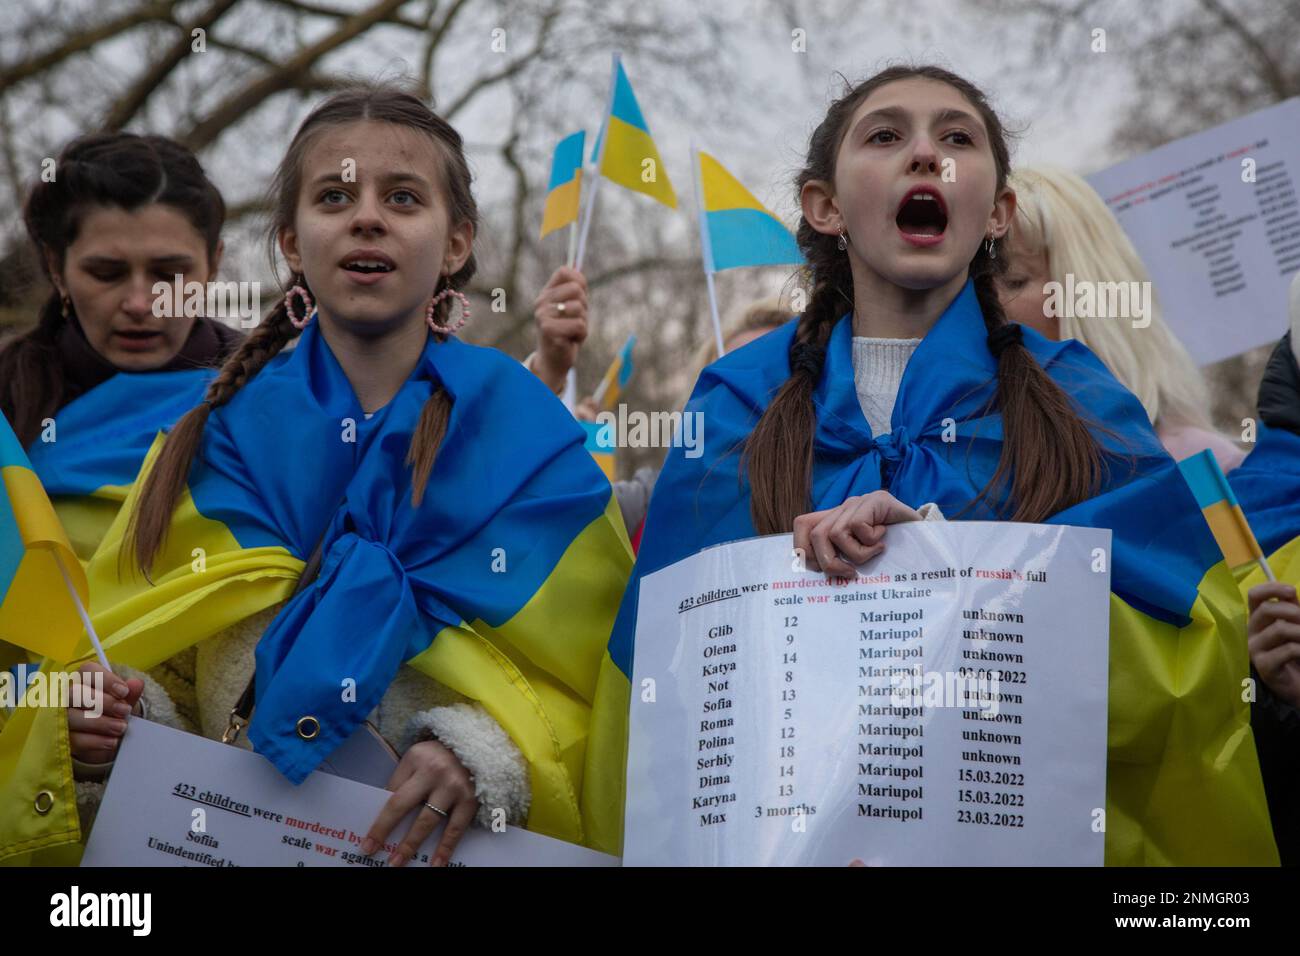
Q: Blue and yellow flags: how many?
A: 11